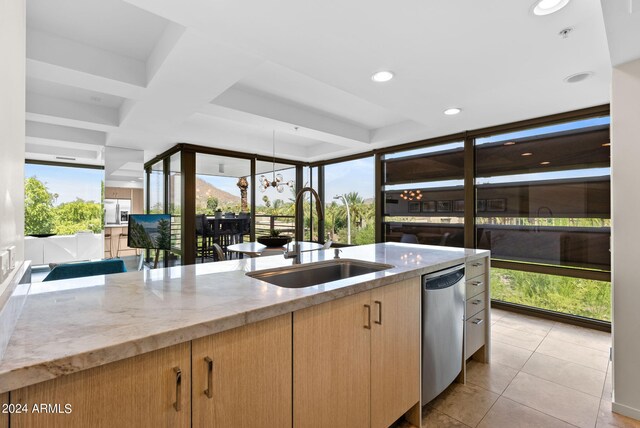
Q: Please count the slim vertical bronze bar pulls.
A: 4